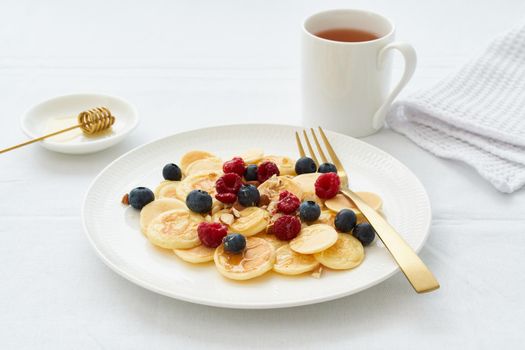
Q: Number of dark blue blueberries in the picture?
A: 11